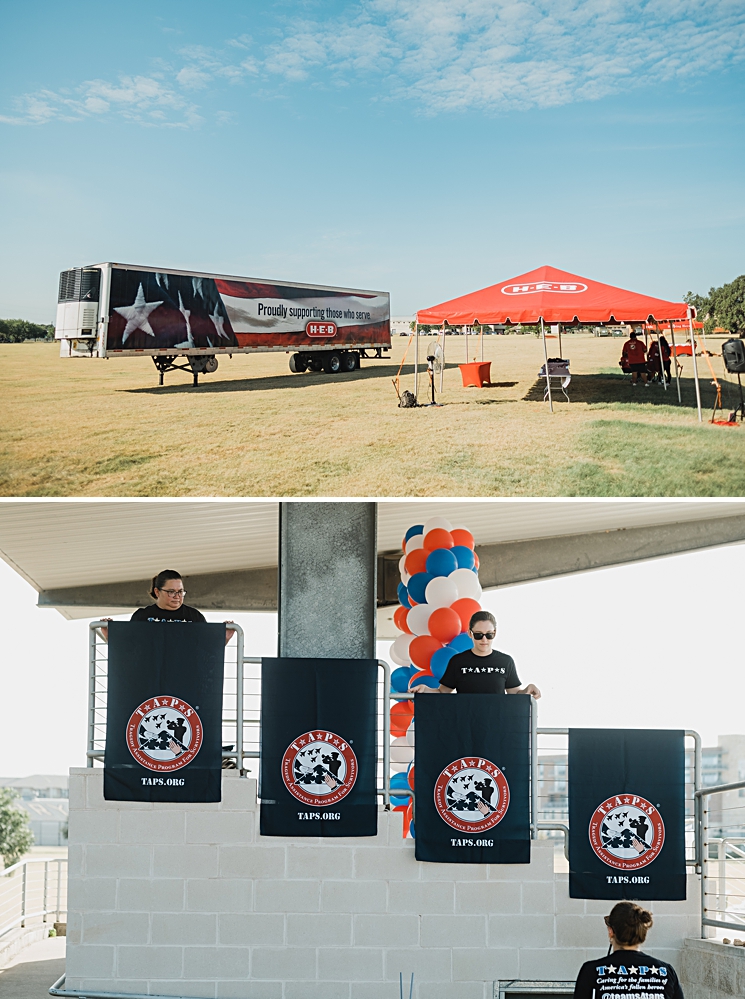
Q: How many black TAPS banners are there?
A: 4